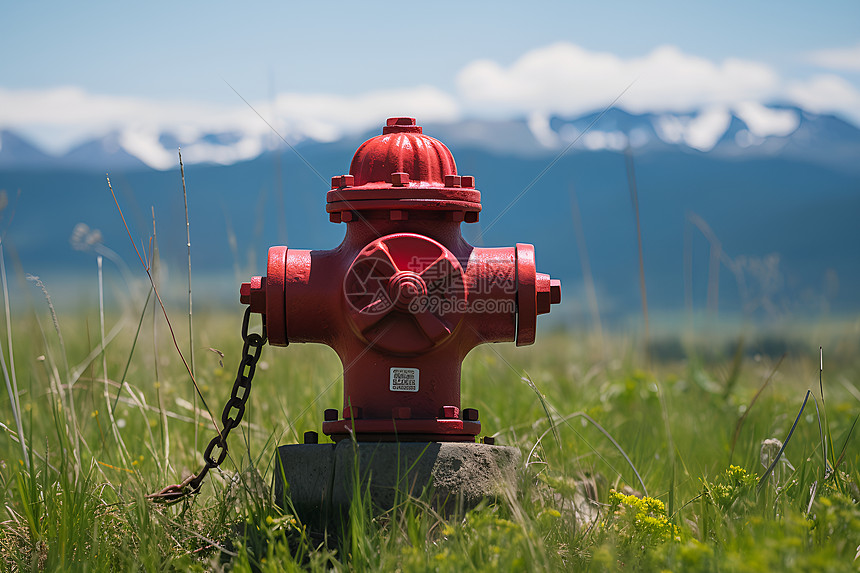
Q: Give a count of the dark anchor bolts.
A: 4